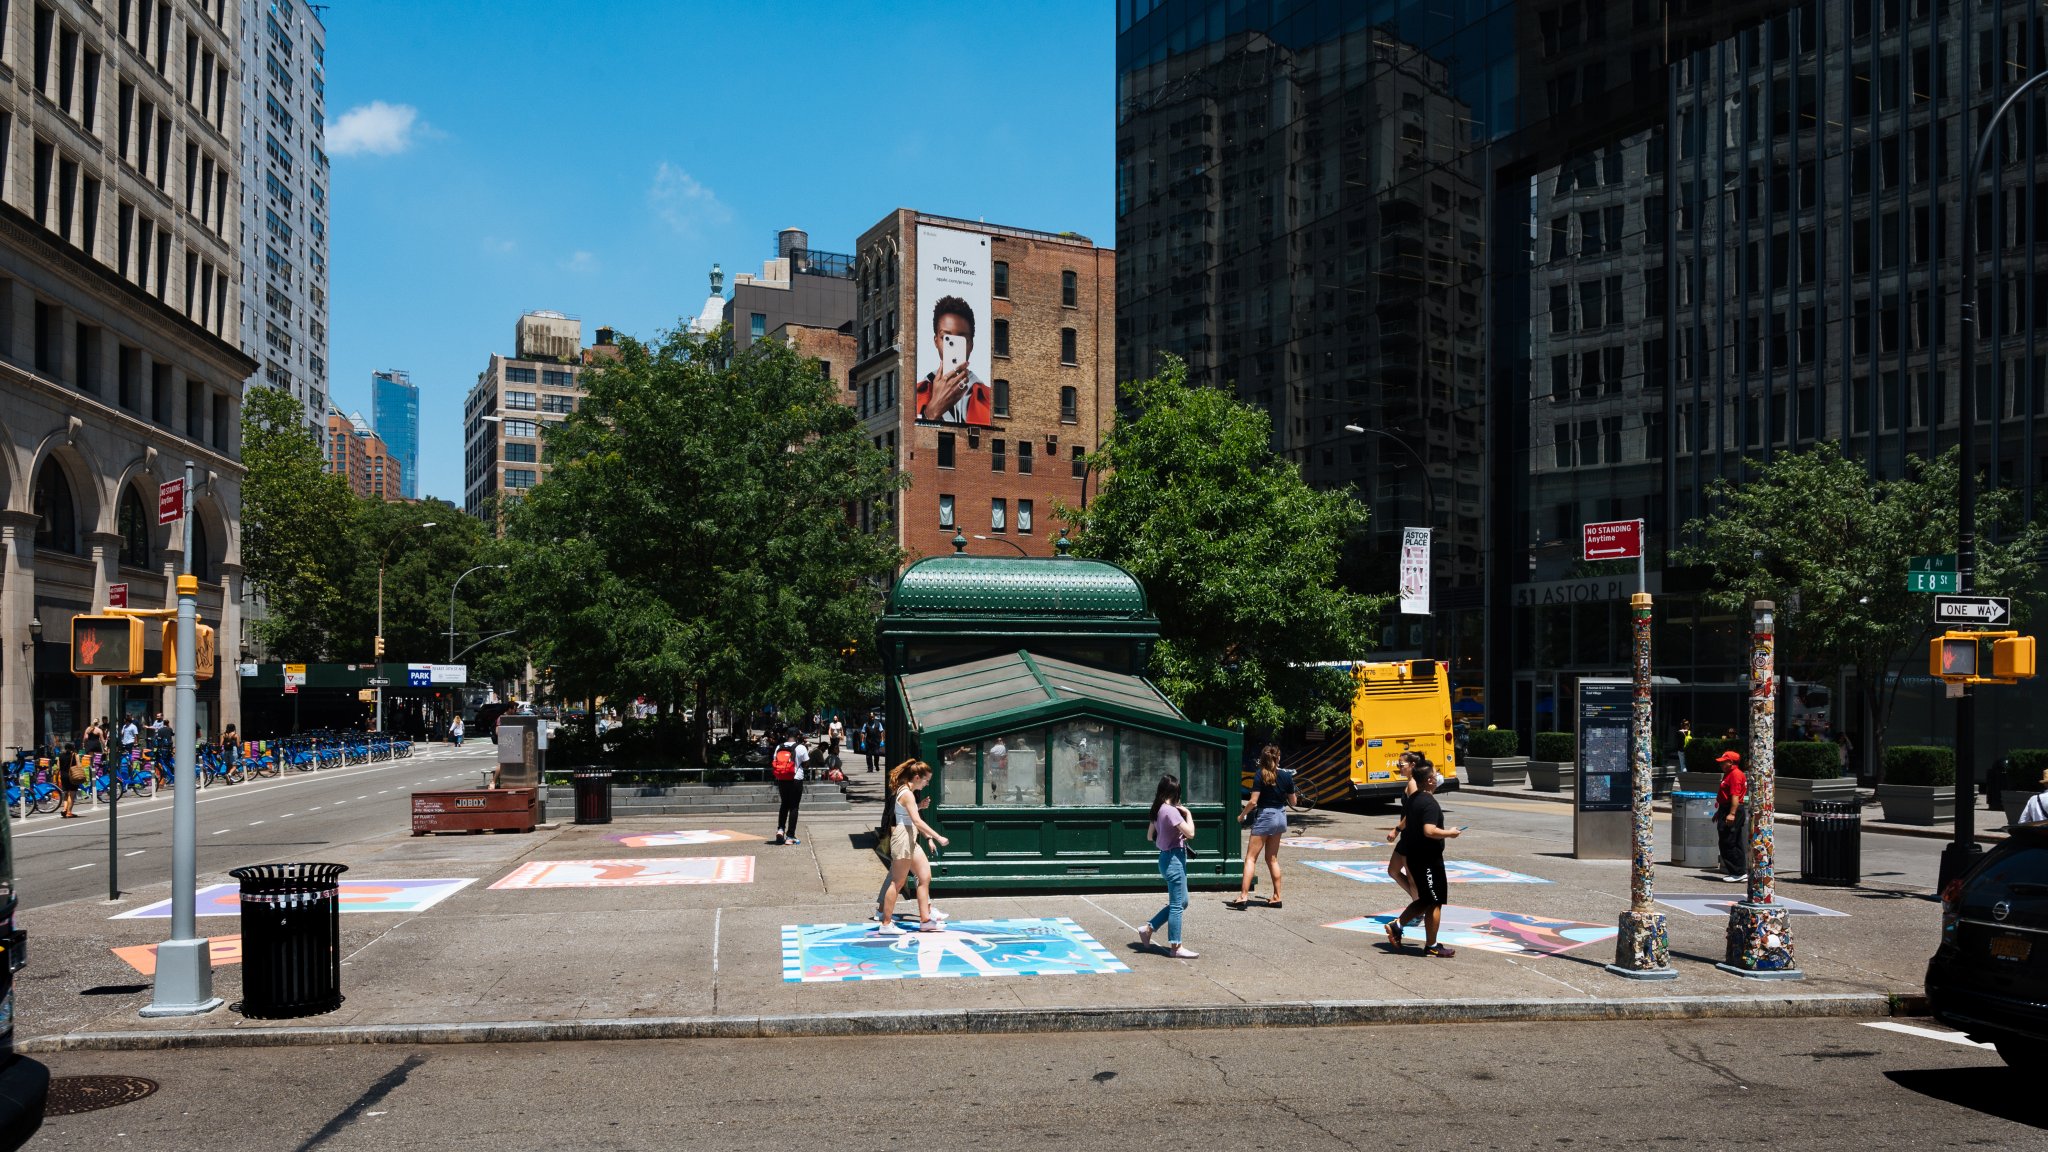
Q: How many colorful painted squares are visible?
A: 9